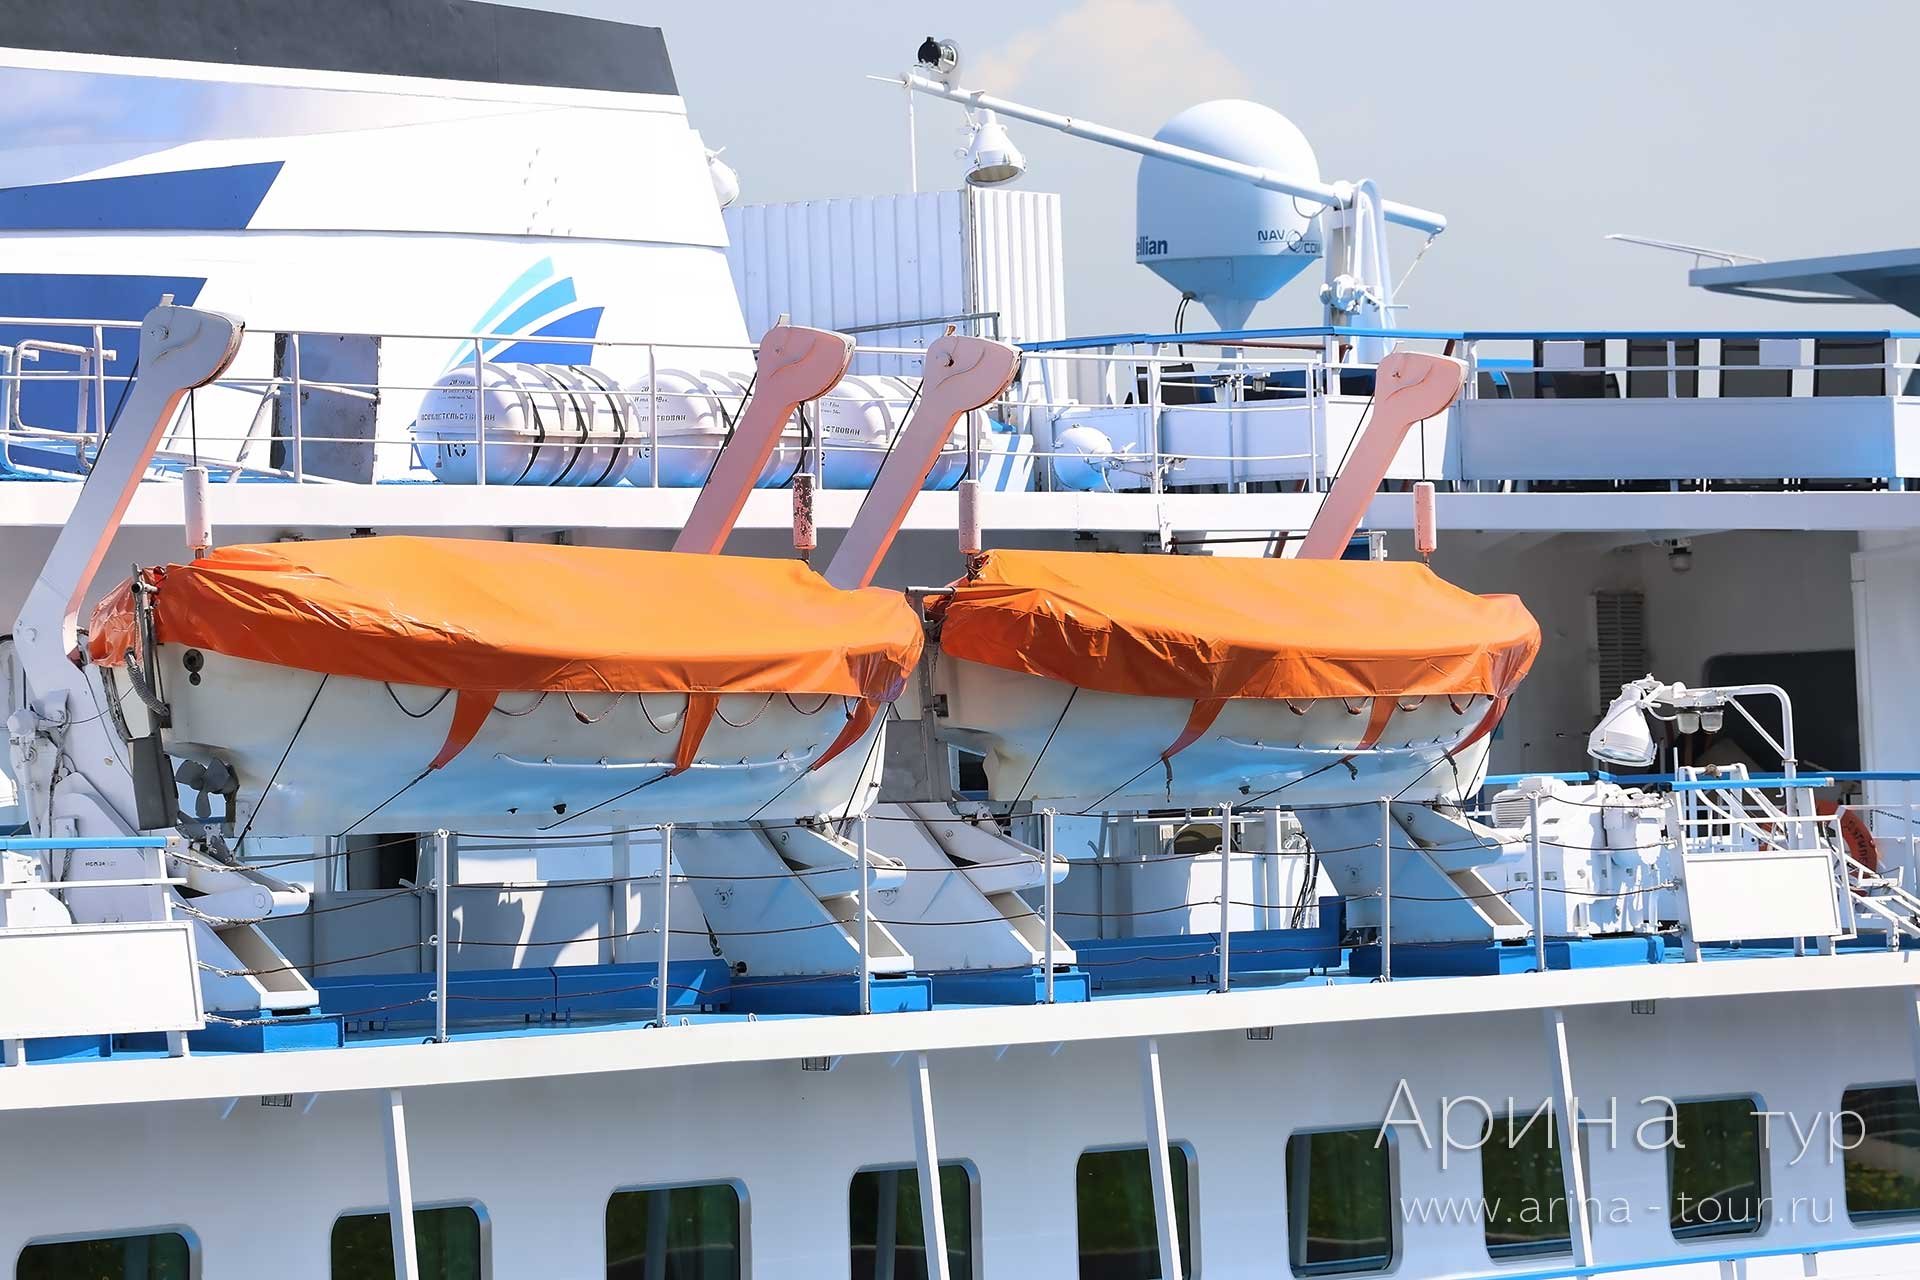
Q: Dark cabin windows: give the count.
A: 9